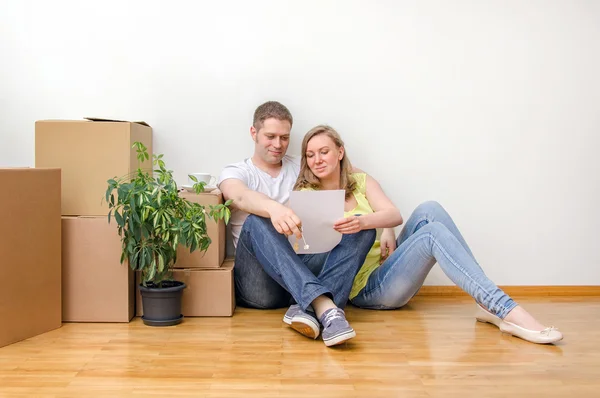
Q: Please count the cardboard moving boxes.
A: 5